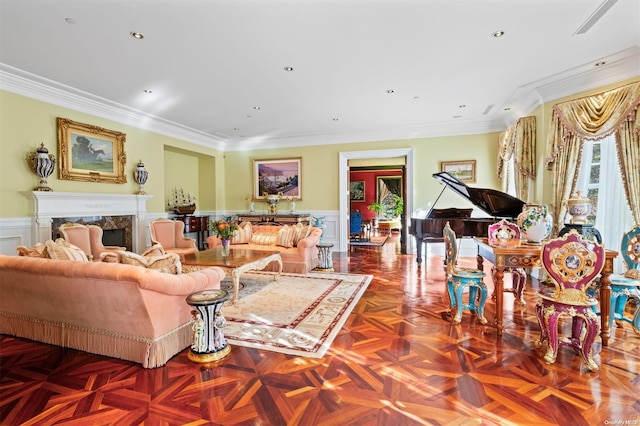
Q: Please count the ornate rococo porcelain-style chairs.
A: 4